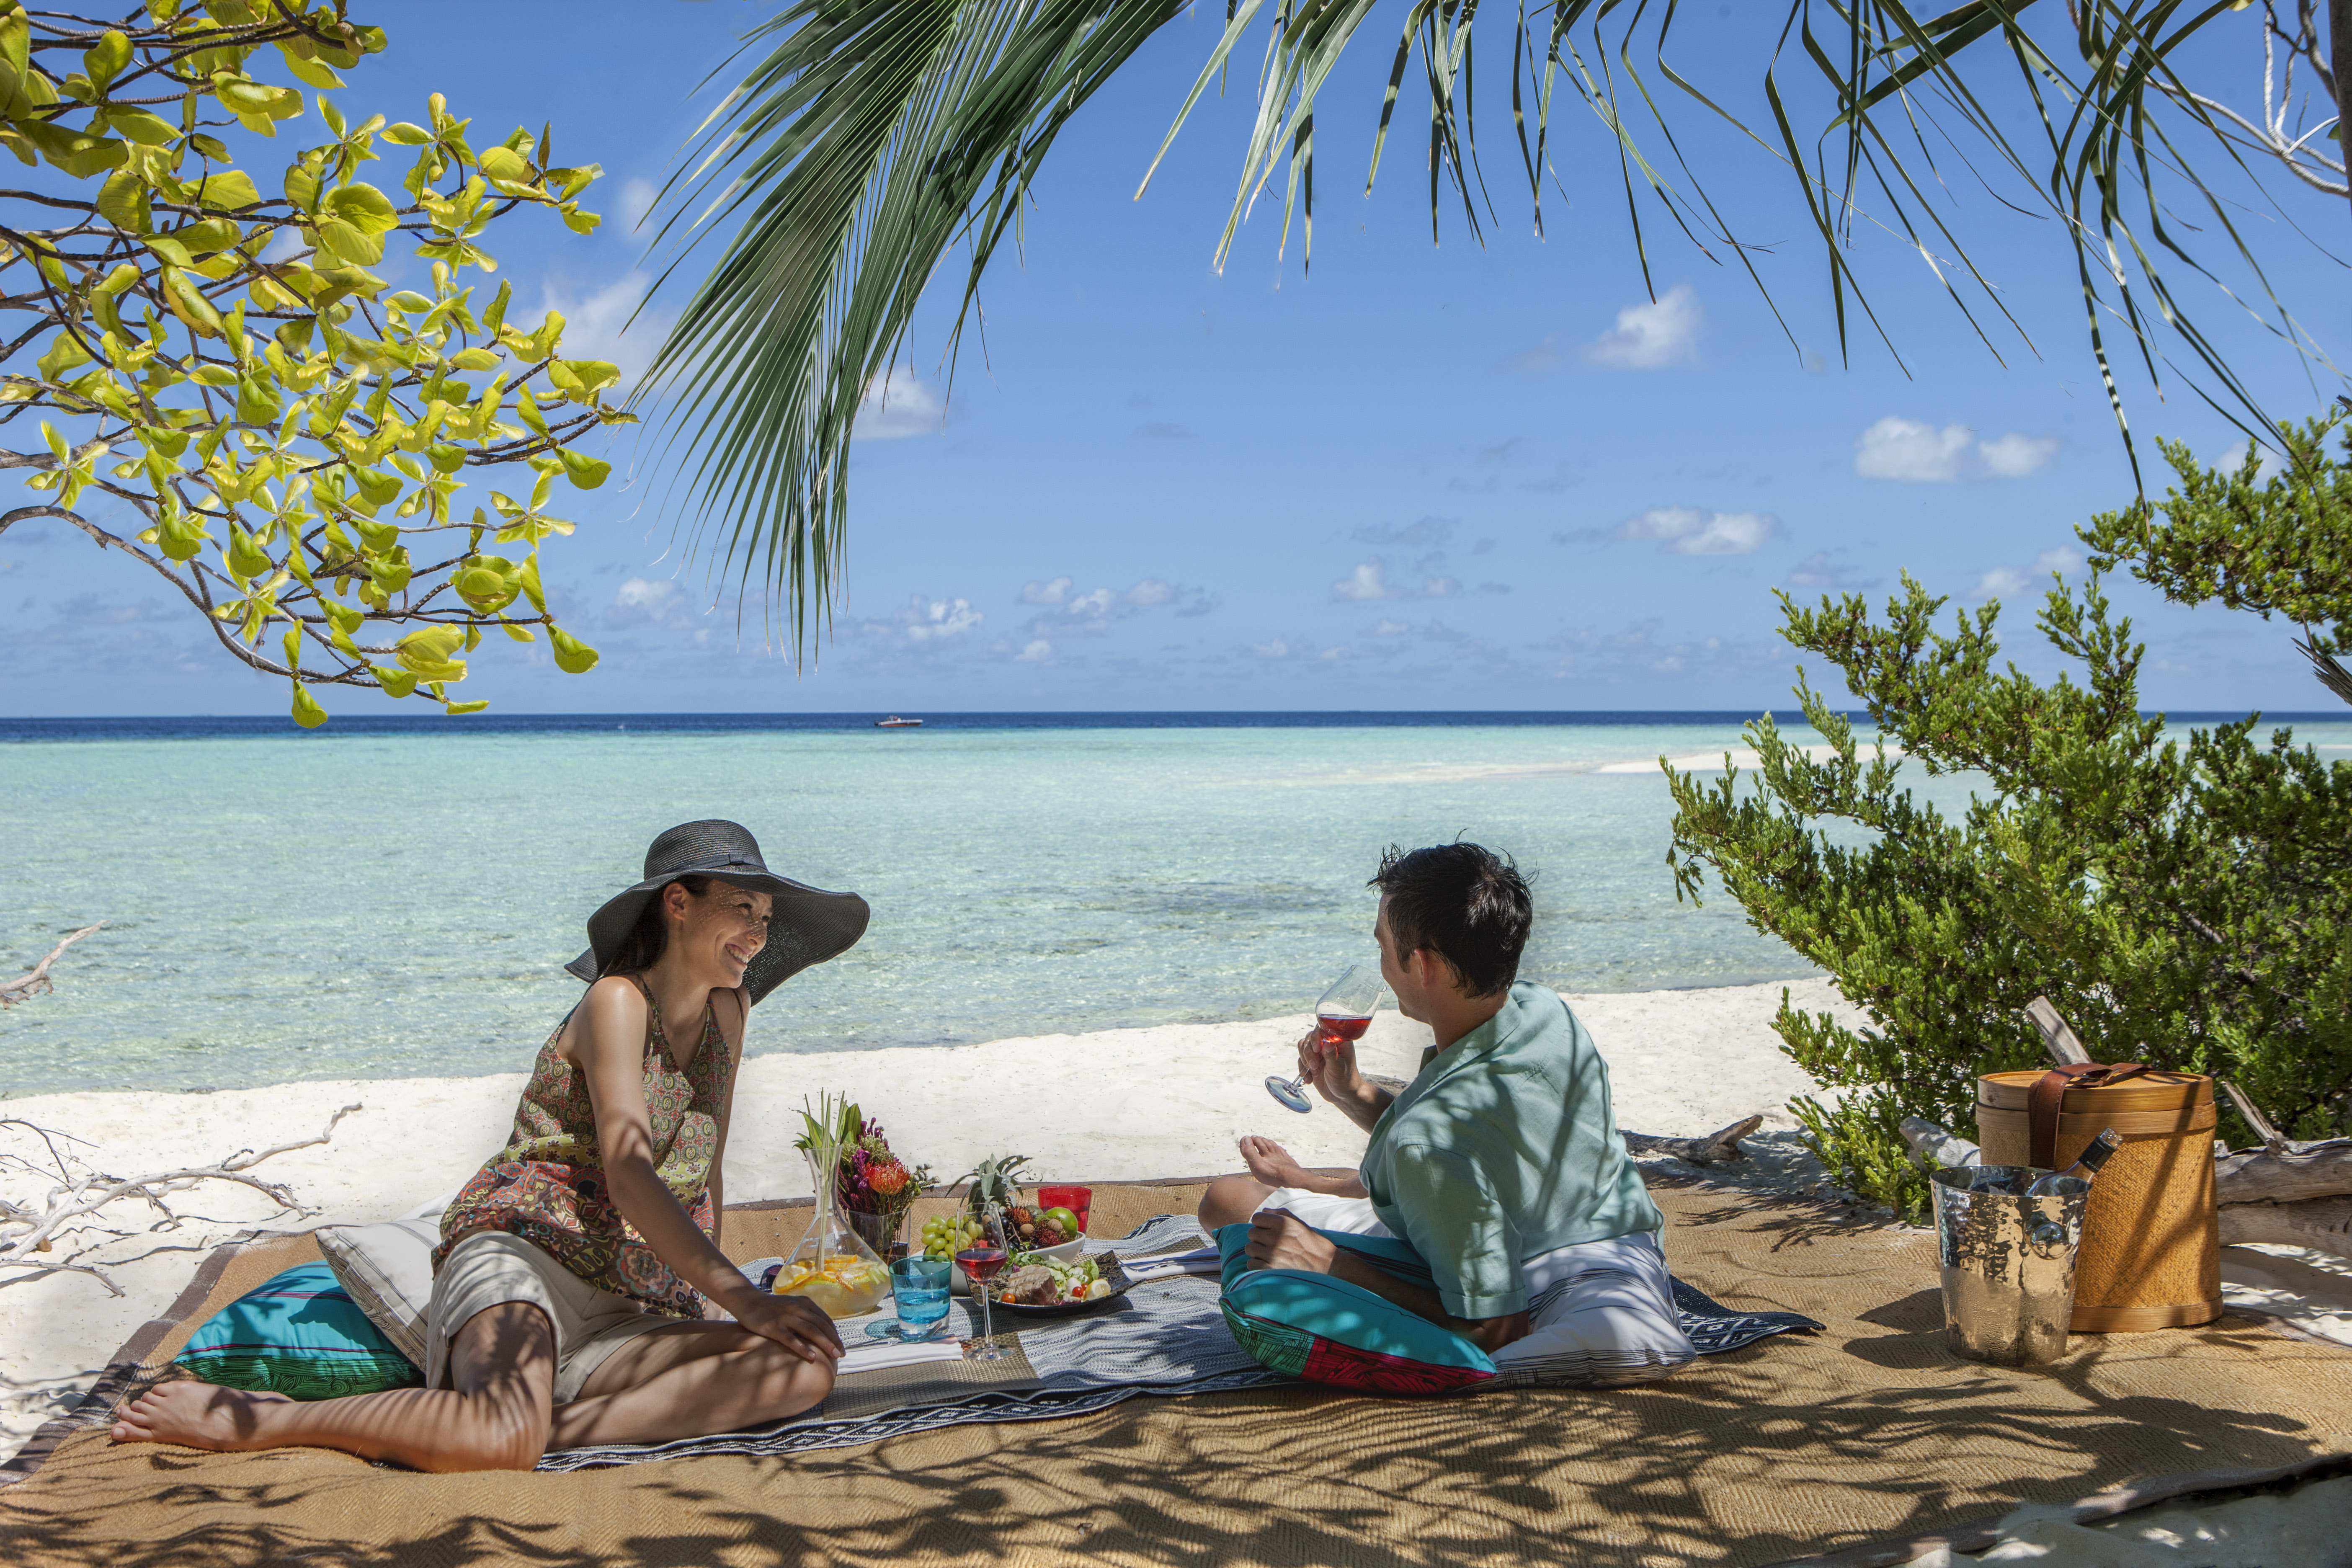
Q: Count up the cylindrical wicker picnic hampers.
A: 1